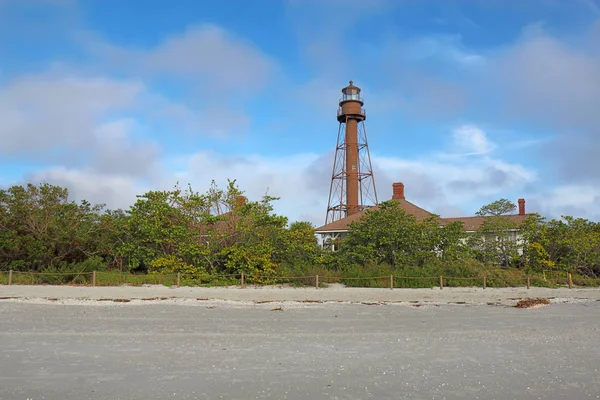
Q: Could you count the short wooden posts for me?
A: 10